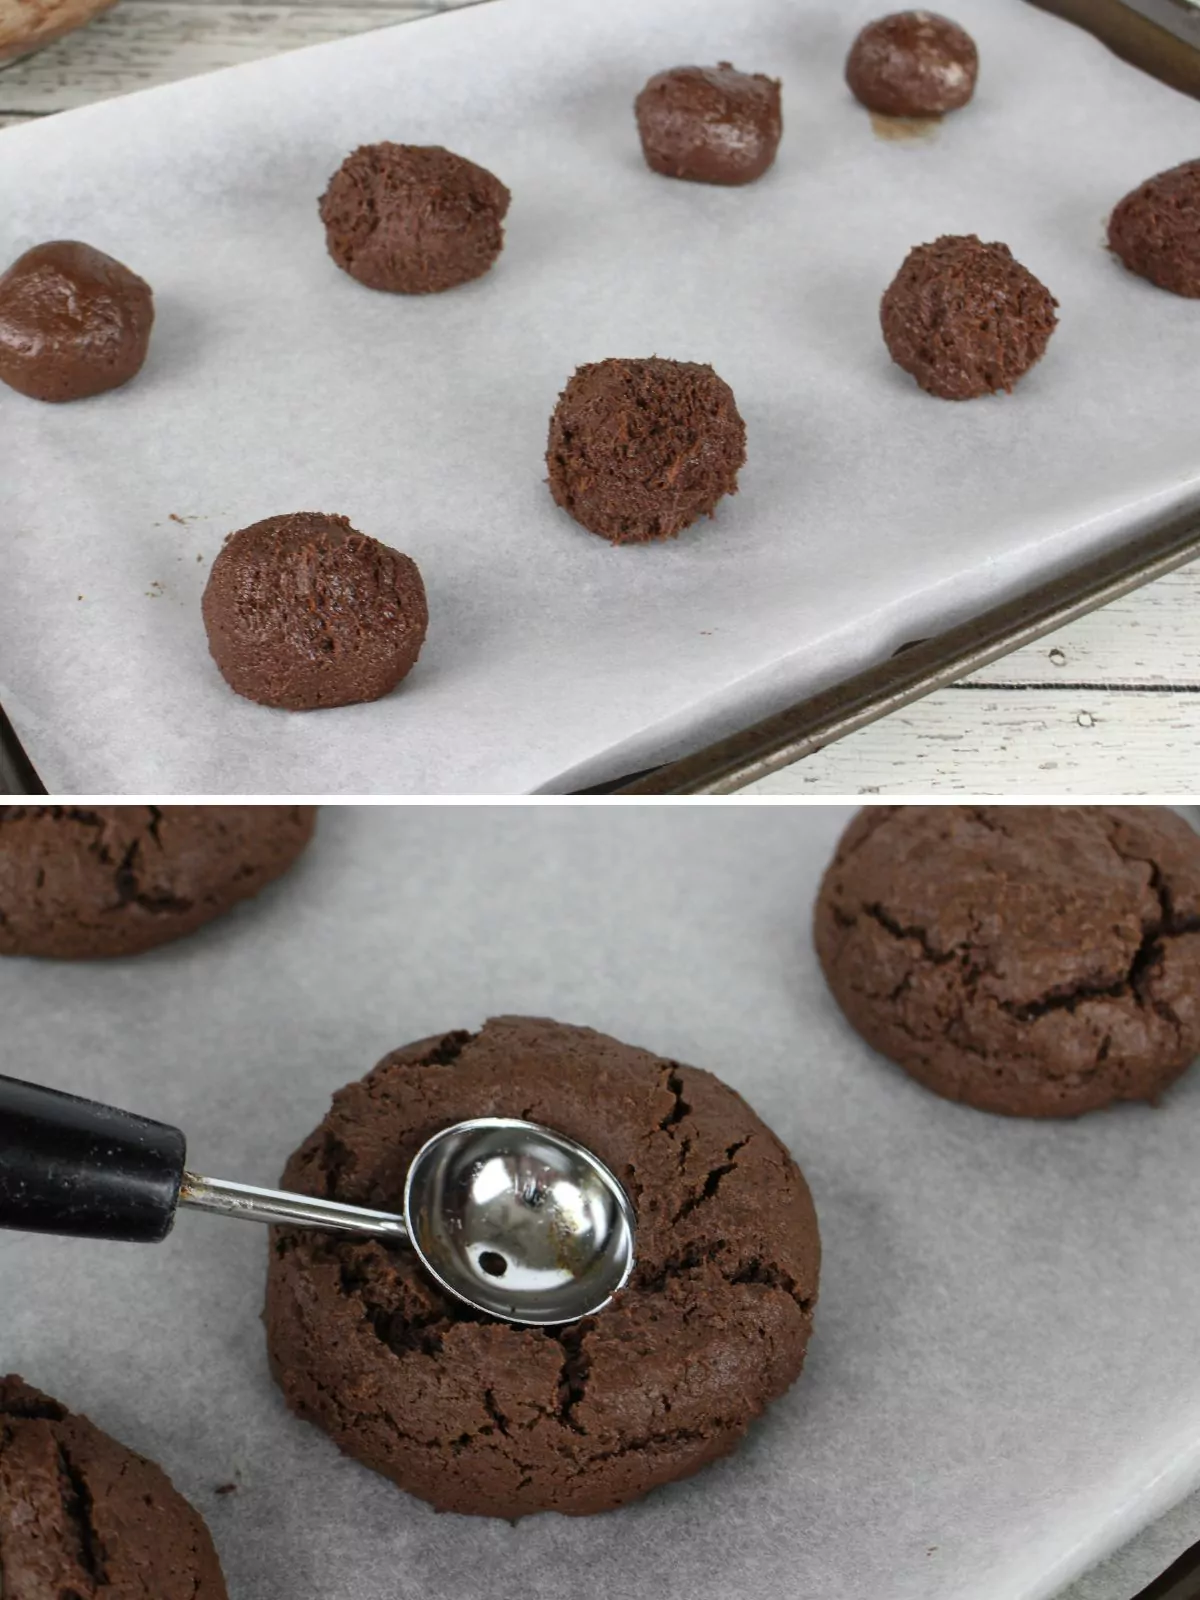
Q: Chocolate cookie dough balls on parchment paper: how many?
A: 8